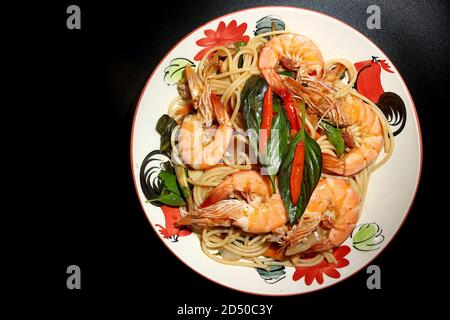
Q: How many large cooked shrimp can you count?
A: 5